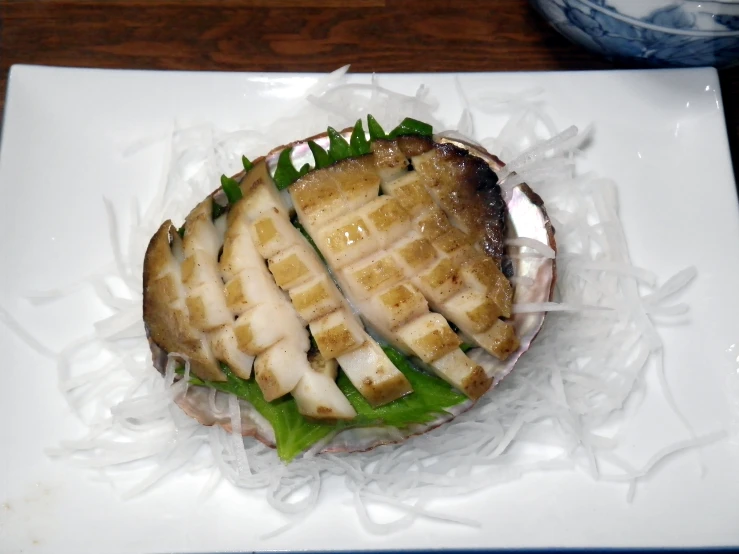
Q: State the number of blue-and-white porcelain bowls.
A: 1